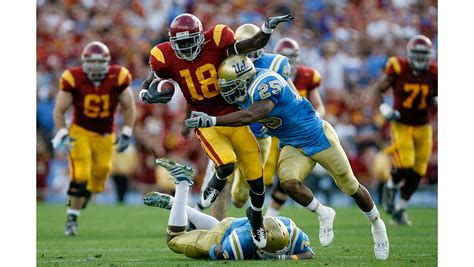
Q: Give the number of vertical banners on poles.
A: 0